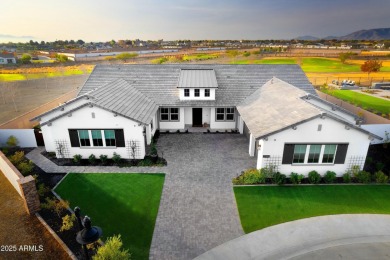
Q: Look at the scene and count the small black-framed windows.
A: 3